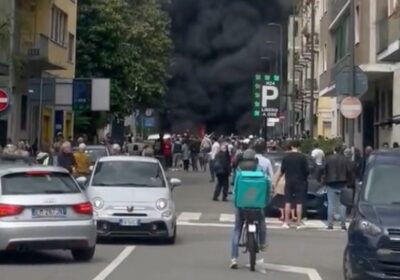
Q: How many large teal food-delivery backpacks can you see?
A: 1